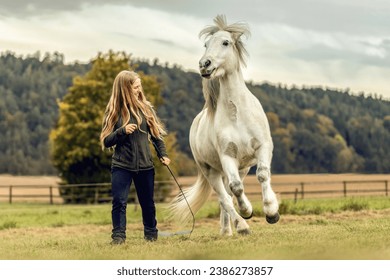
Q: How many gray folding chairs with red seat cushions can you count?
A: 0